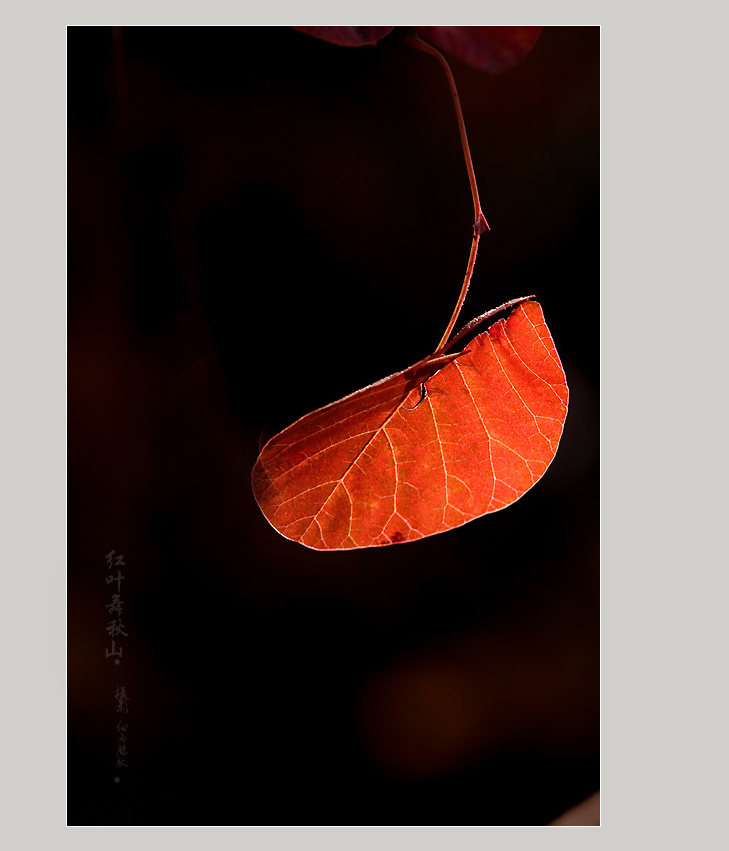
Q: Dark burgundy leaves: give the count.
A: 2